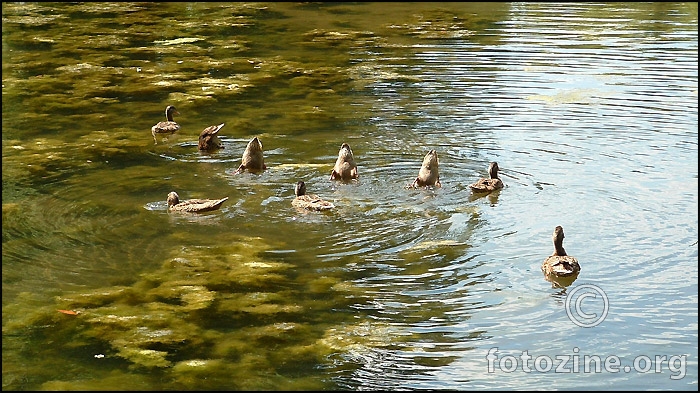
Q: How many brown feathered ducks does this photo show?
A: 9